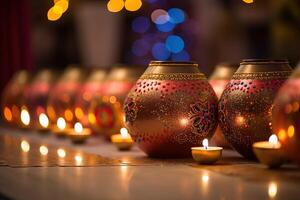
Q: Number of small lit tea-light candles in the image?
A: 7